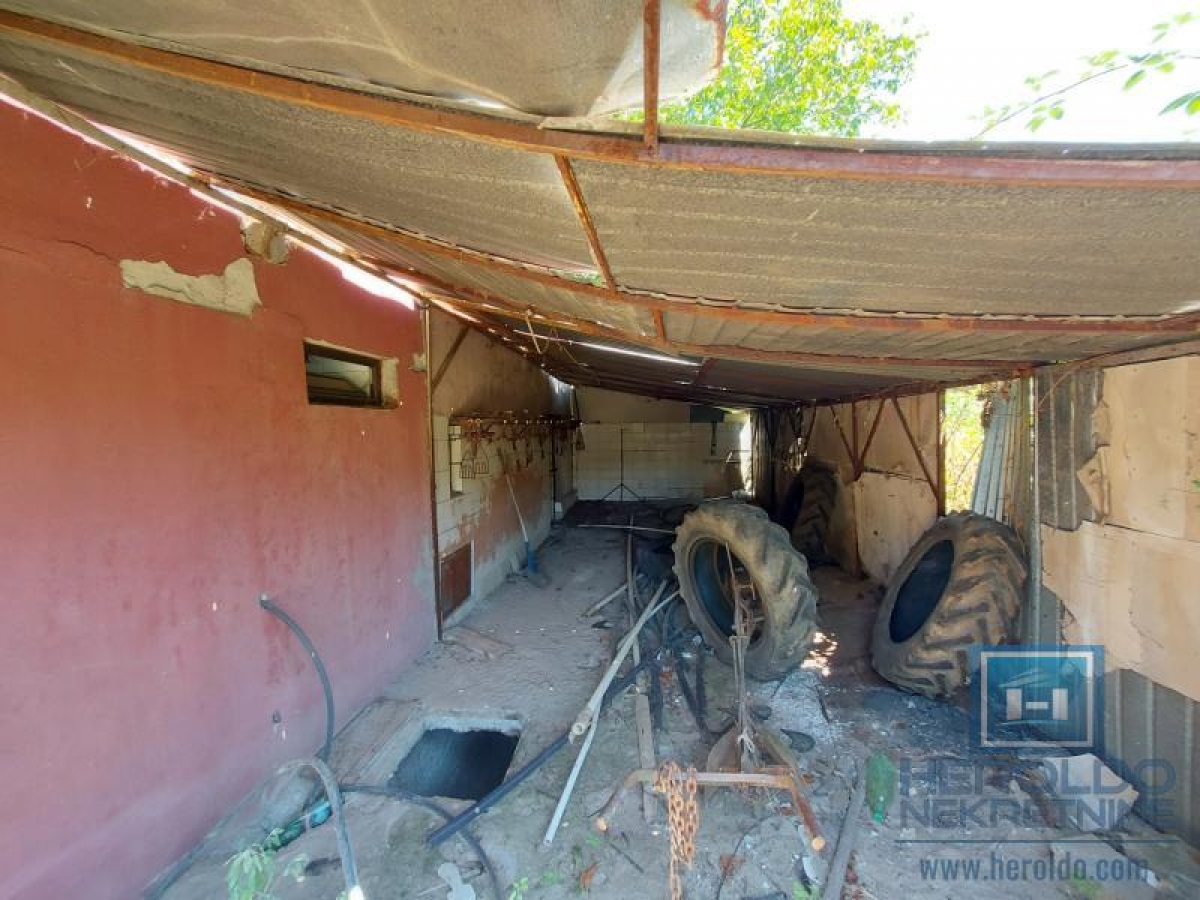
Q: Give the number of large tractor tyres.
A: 3